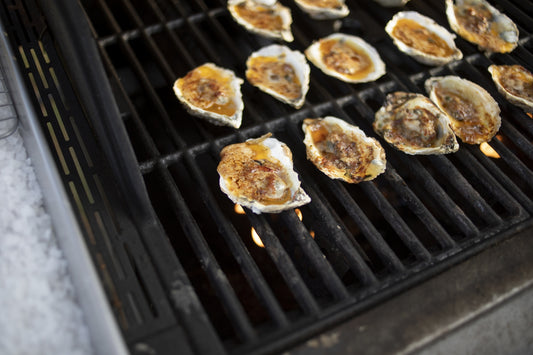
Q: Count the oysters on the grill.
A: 13